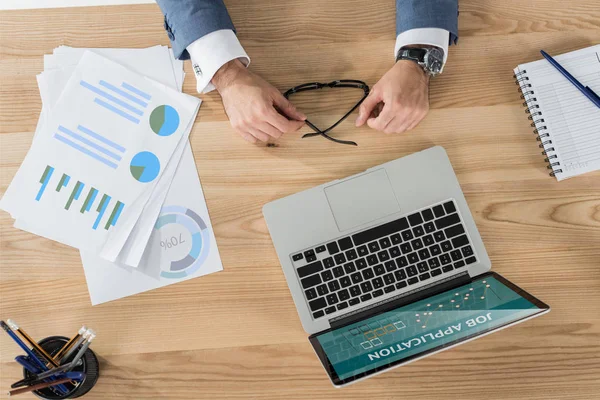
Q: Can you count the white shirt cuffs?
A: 2